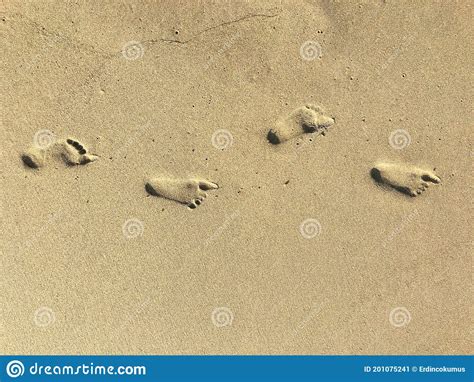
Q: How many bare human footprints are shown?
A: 4